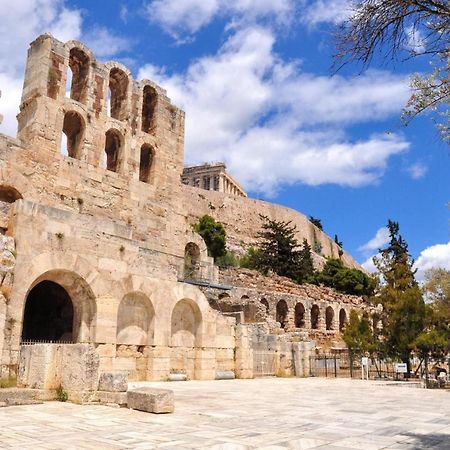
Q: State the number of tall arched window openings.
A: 6